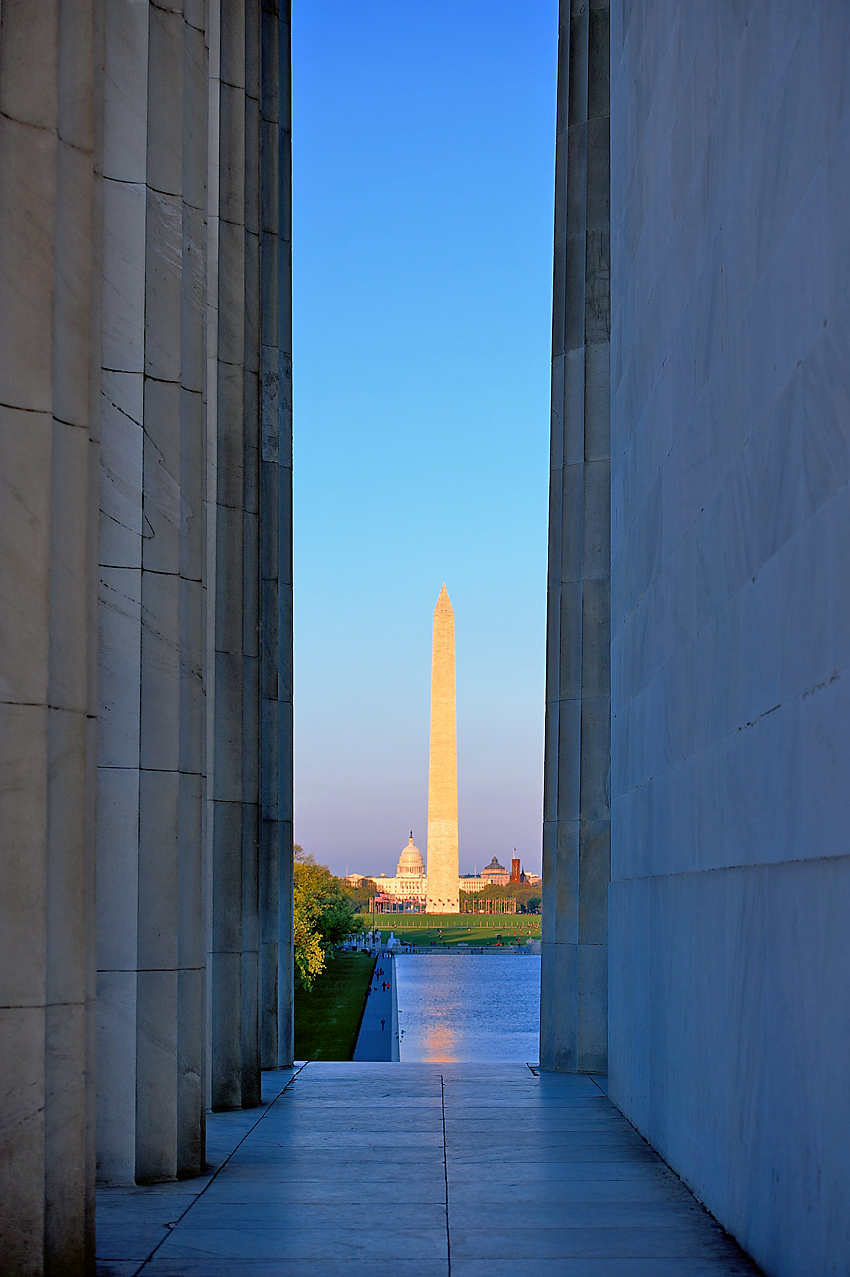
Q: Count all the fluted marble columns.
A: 5